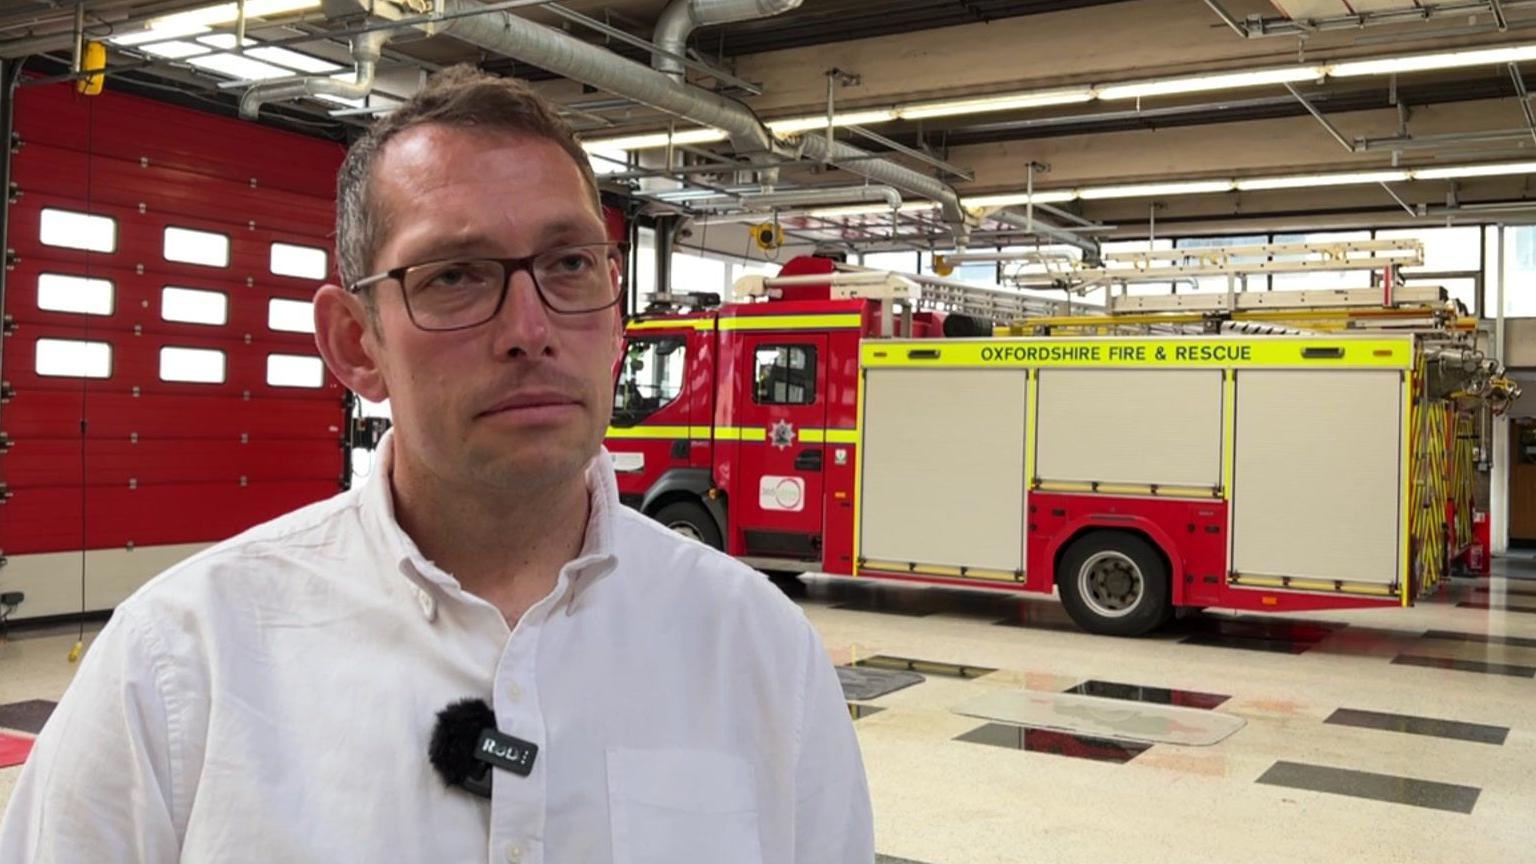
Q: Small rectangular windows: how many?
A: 9